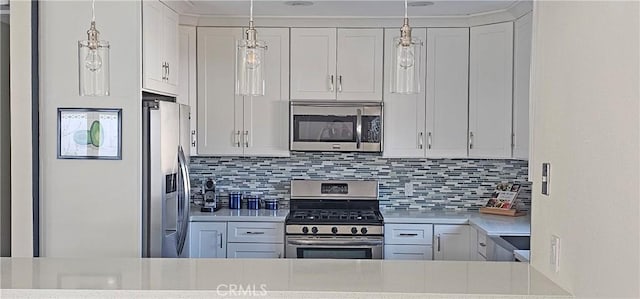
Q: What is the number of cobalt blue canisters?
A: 3